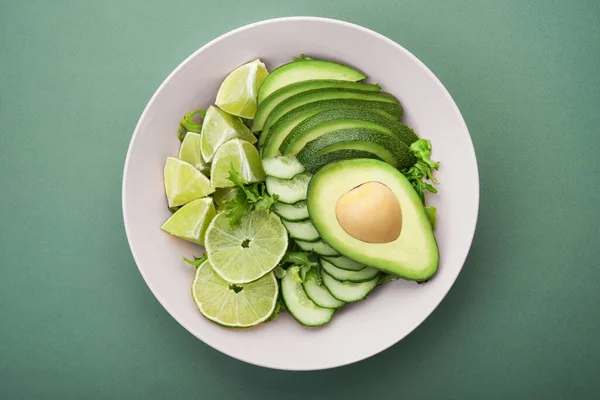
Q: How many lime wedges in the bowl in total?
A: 6